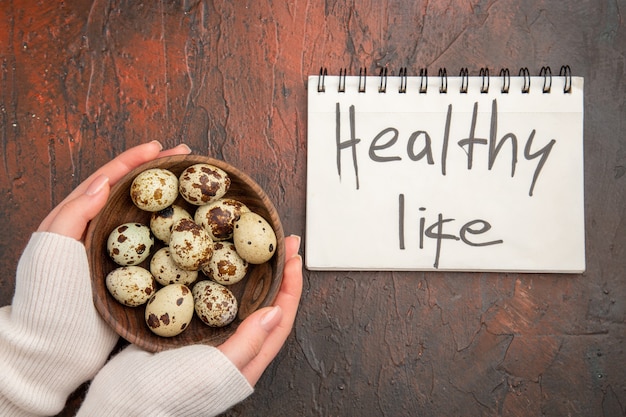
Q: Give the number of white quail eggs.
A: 12